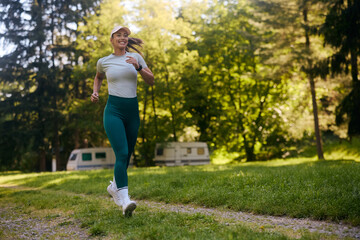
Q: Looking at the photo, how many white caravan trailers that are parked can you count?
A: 2